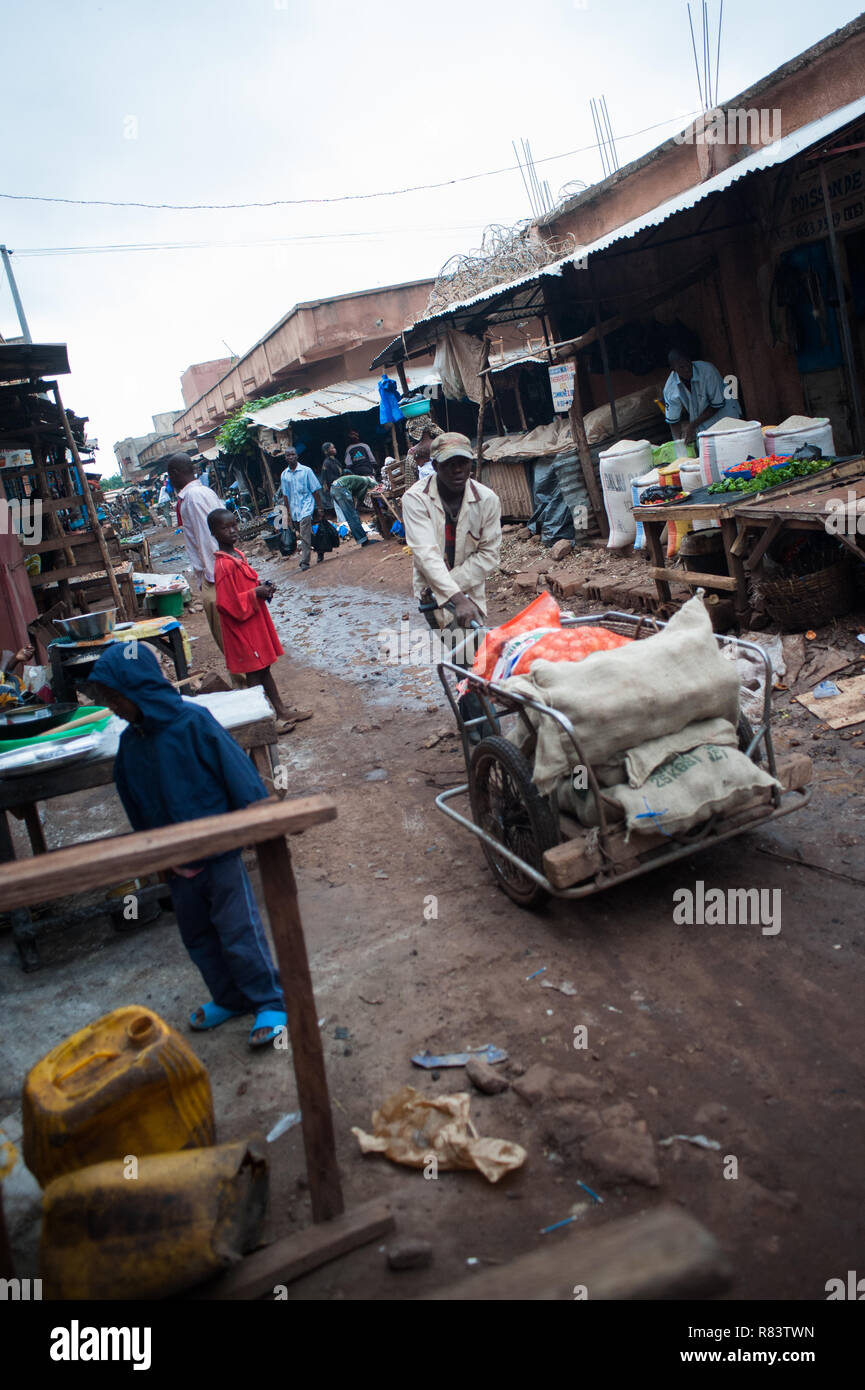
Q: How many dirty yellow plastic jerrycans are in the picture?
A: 2